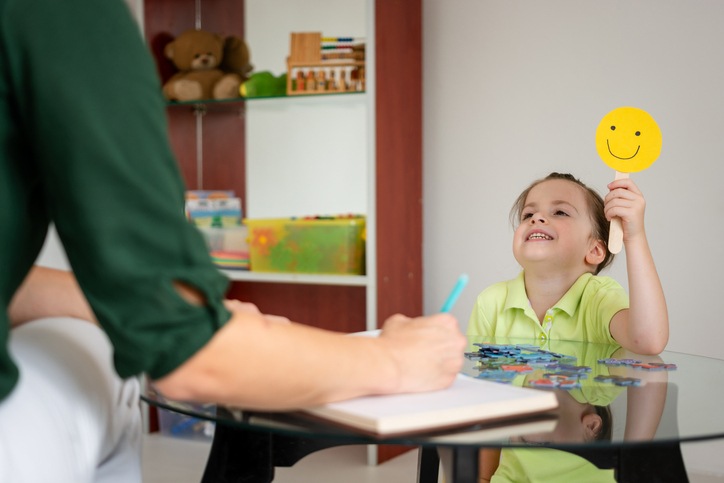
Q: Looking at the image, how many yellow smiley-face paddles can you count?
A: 1